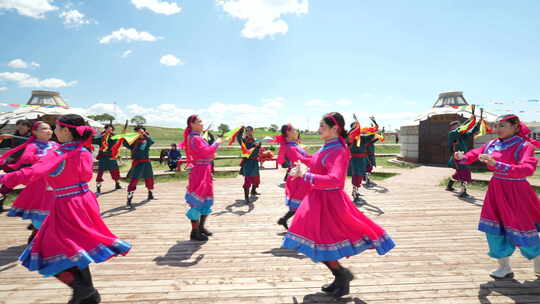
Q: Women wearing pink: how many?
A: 6